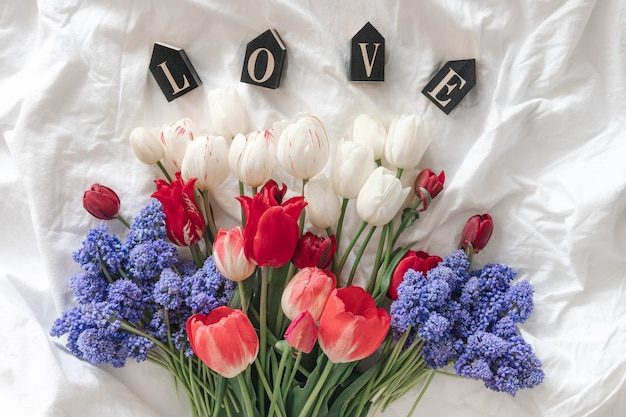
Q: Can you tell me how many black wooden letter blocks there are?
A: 4